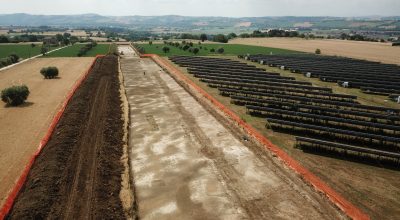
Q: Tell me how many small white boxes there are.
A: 6